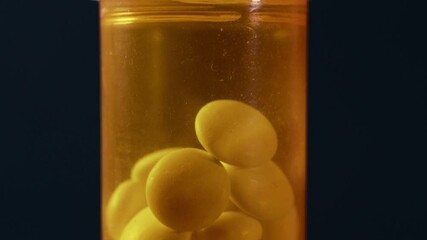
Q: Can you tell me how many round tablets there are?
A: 8